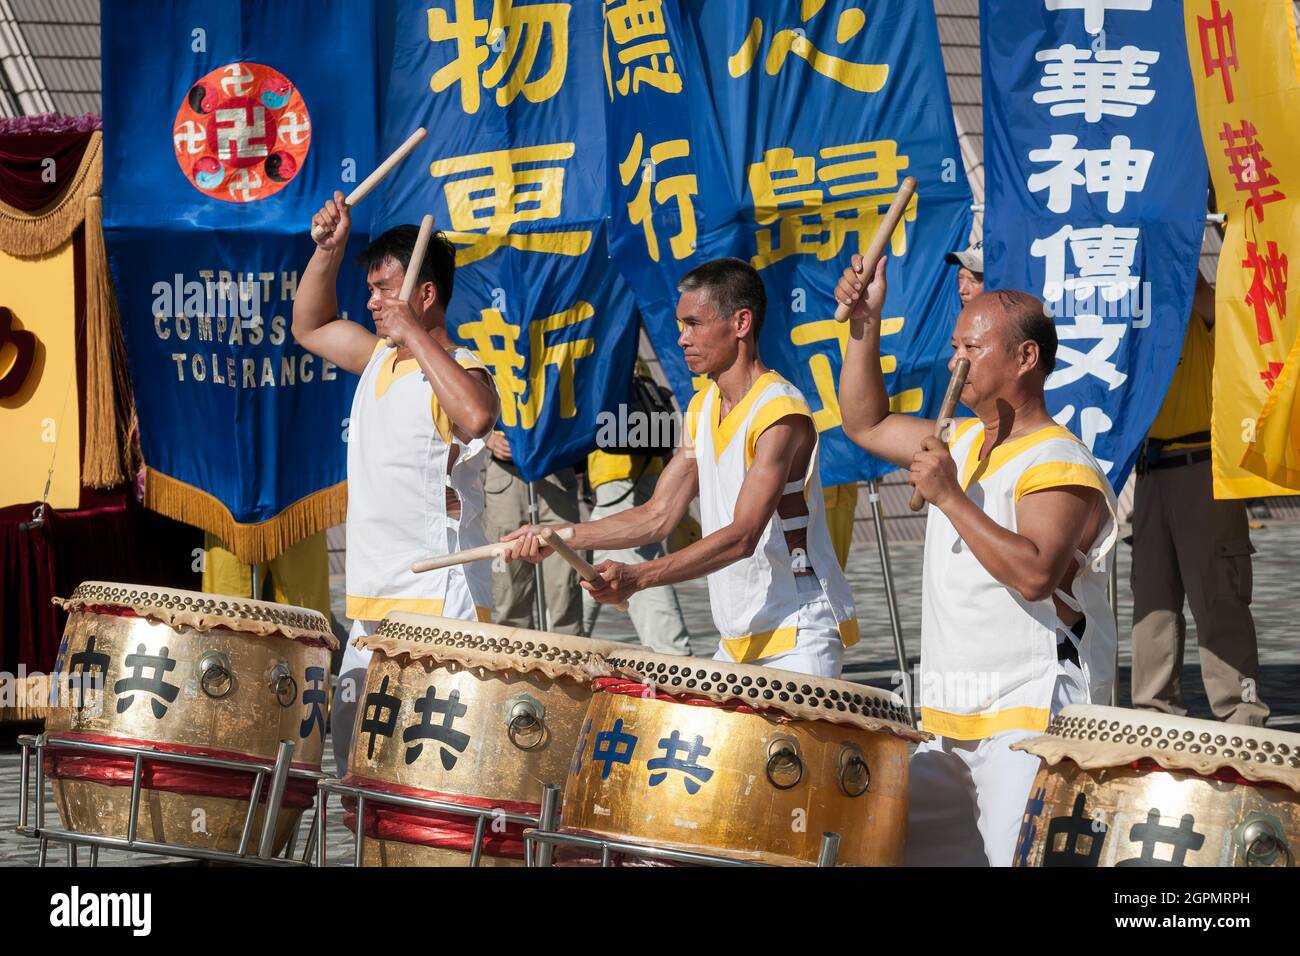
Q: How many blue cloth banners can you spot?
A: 5